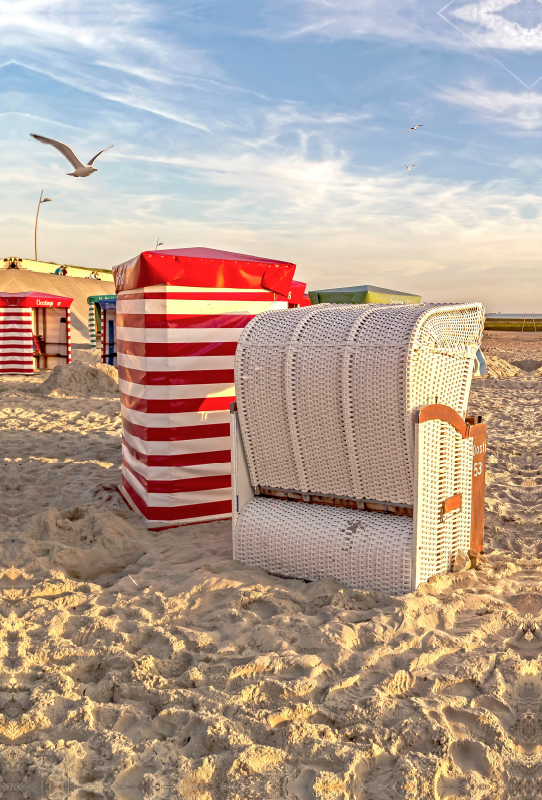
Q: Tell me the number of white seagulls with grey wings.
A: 3